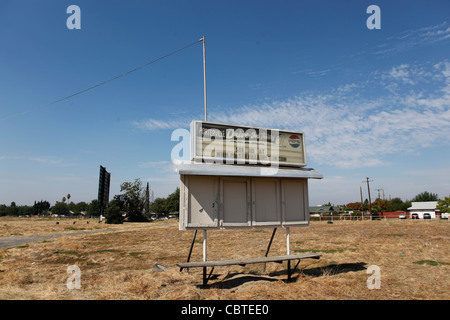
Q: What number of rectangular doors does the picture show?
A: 4